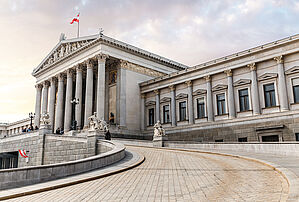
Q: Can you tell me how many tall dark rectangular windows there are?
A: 8